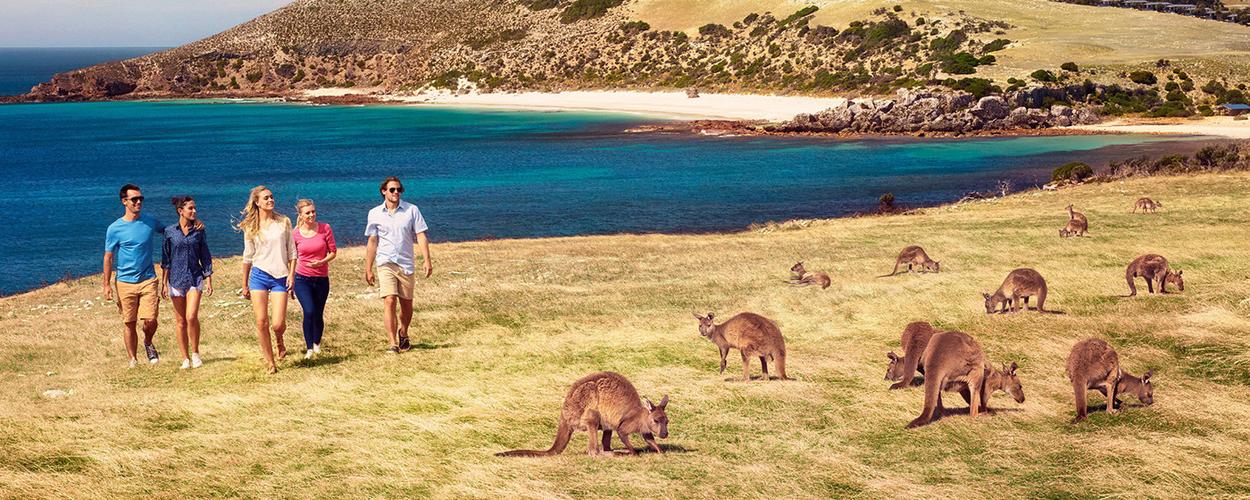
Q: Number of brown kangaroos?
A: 12